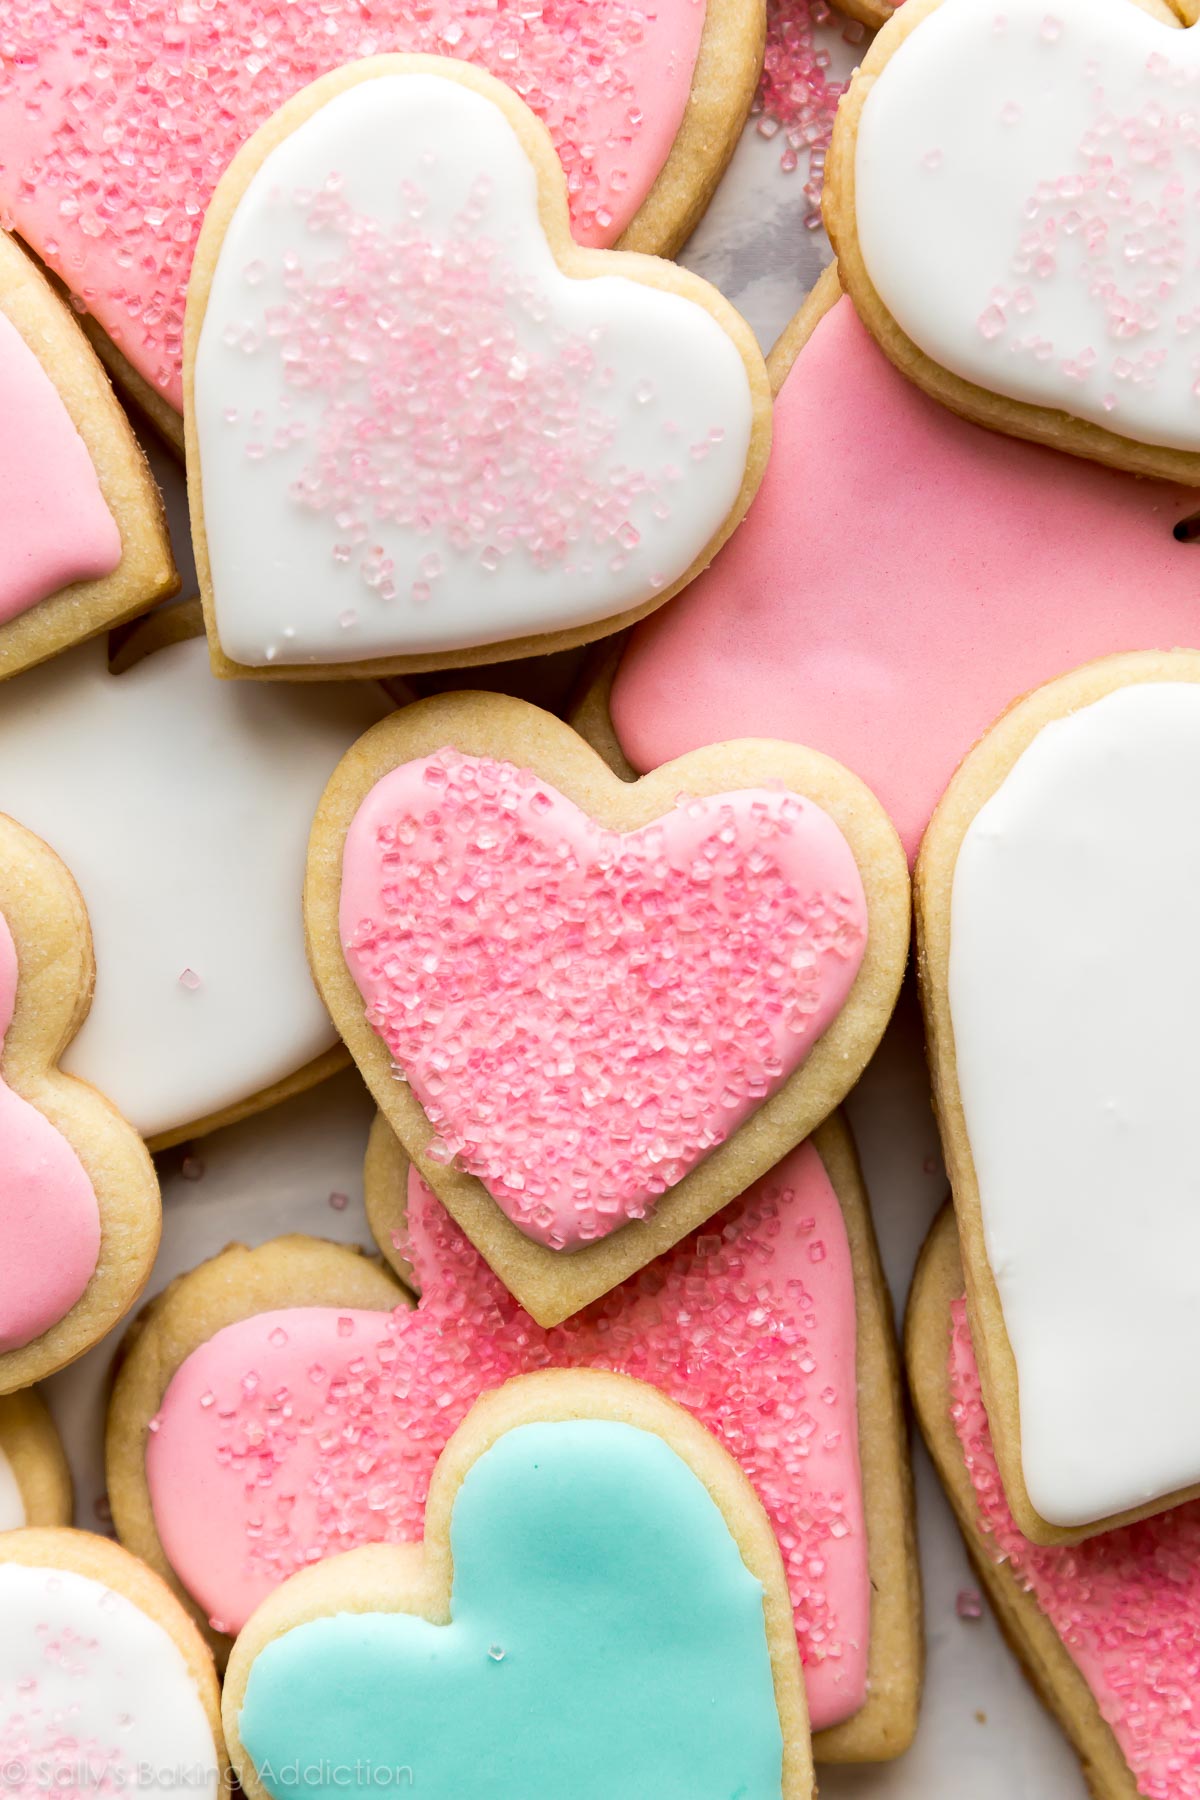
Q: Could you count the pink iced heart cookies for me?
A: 7